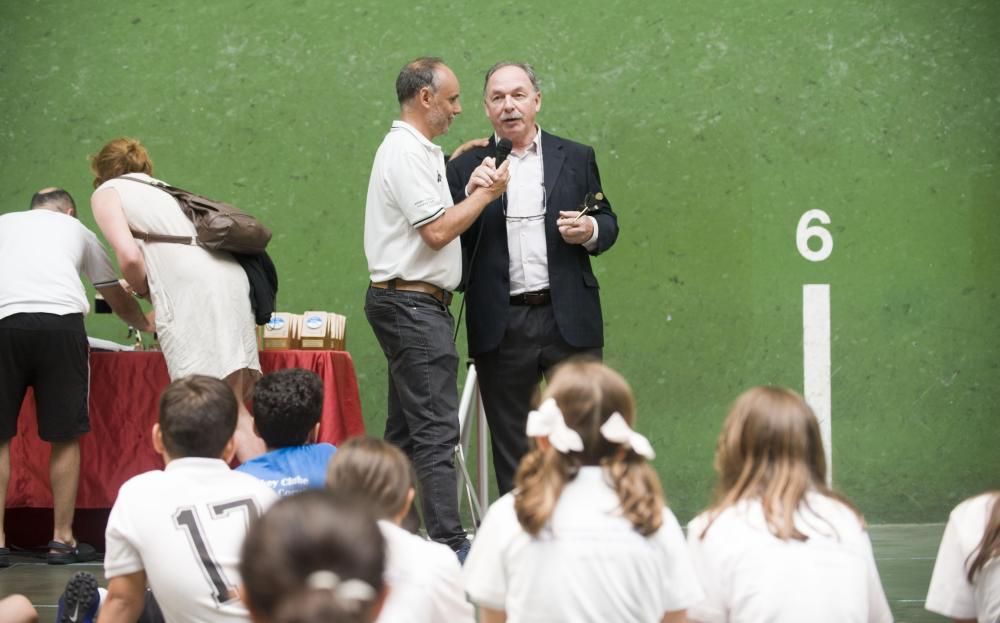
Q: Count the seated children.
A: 7